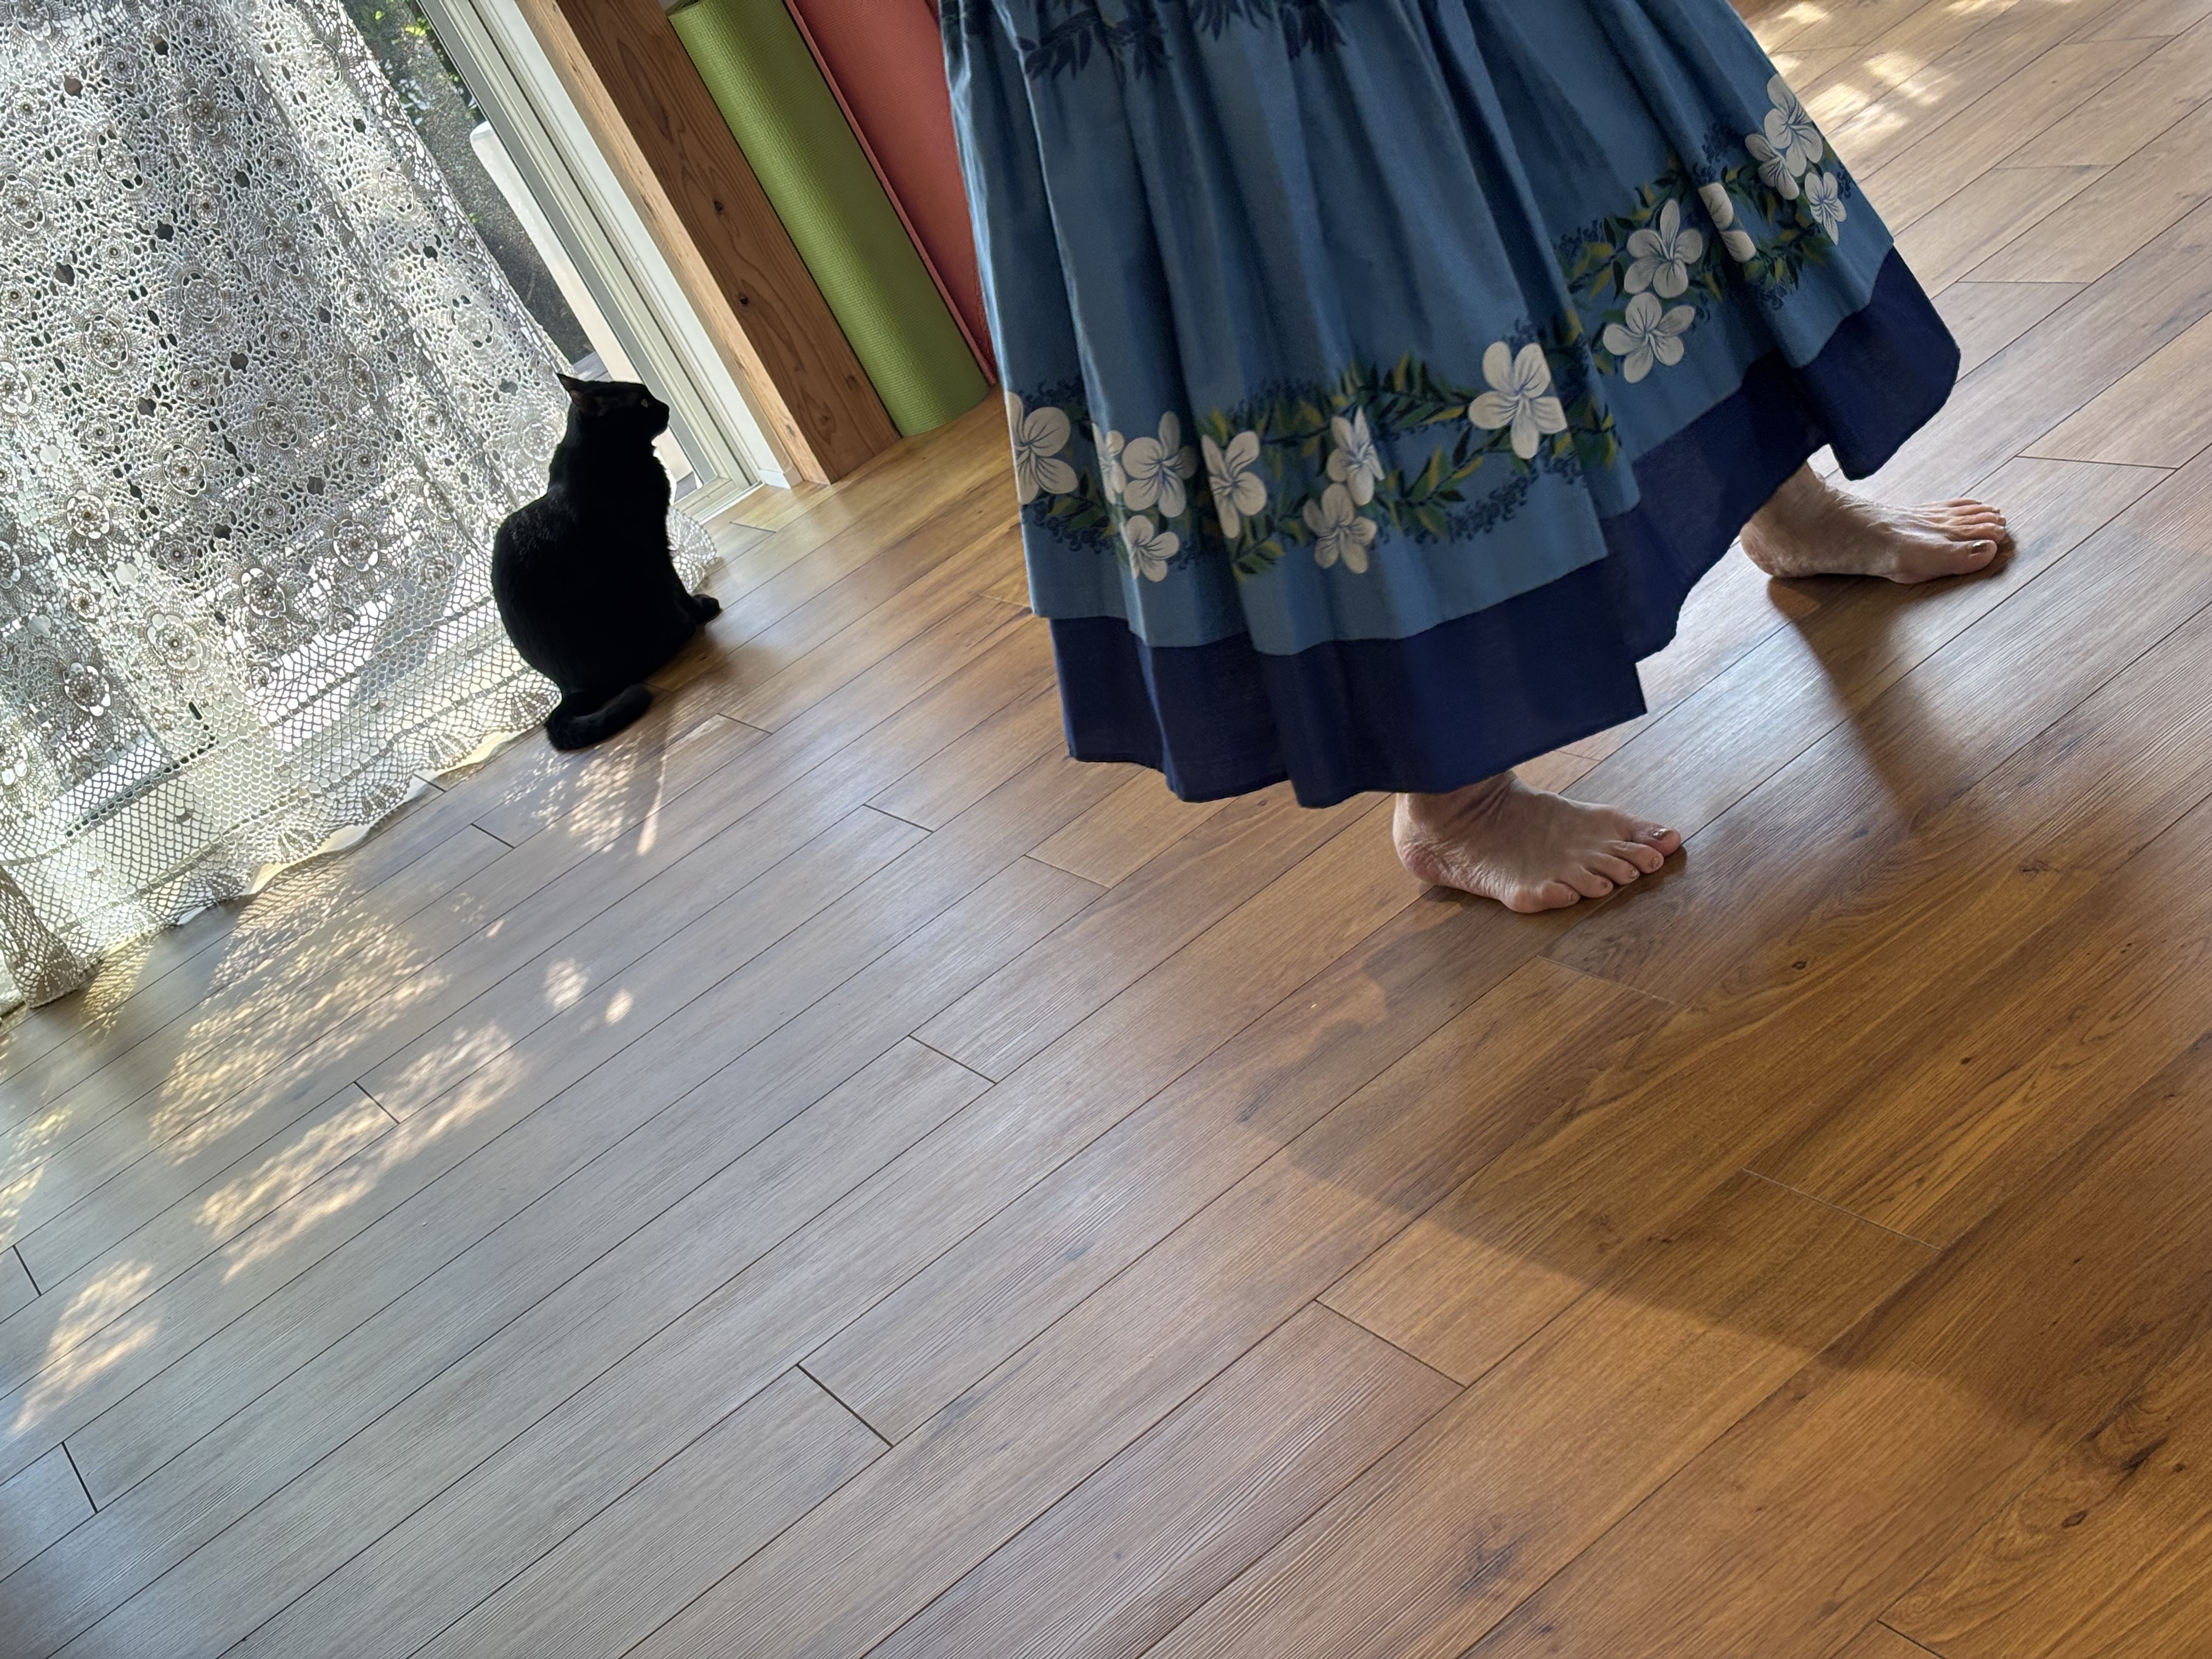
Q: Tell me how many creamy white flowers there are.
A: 14